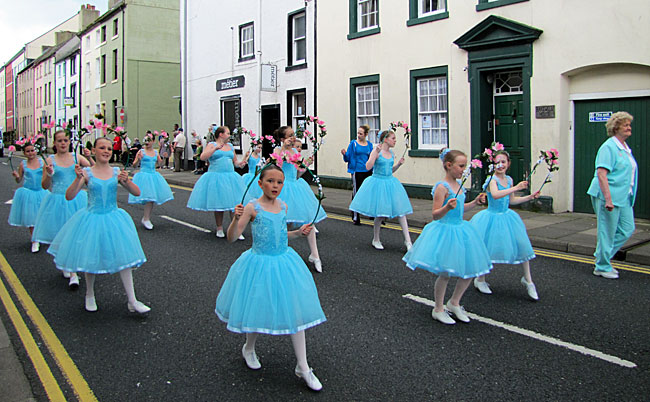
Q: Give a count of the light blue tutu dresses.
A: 11